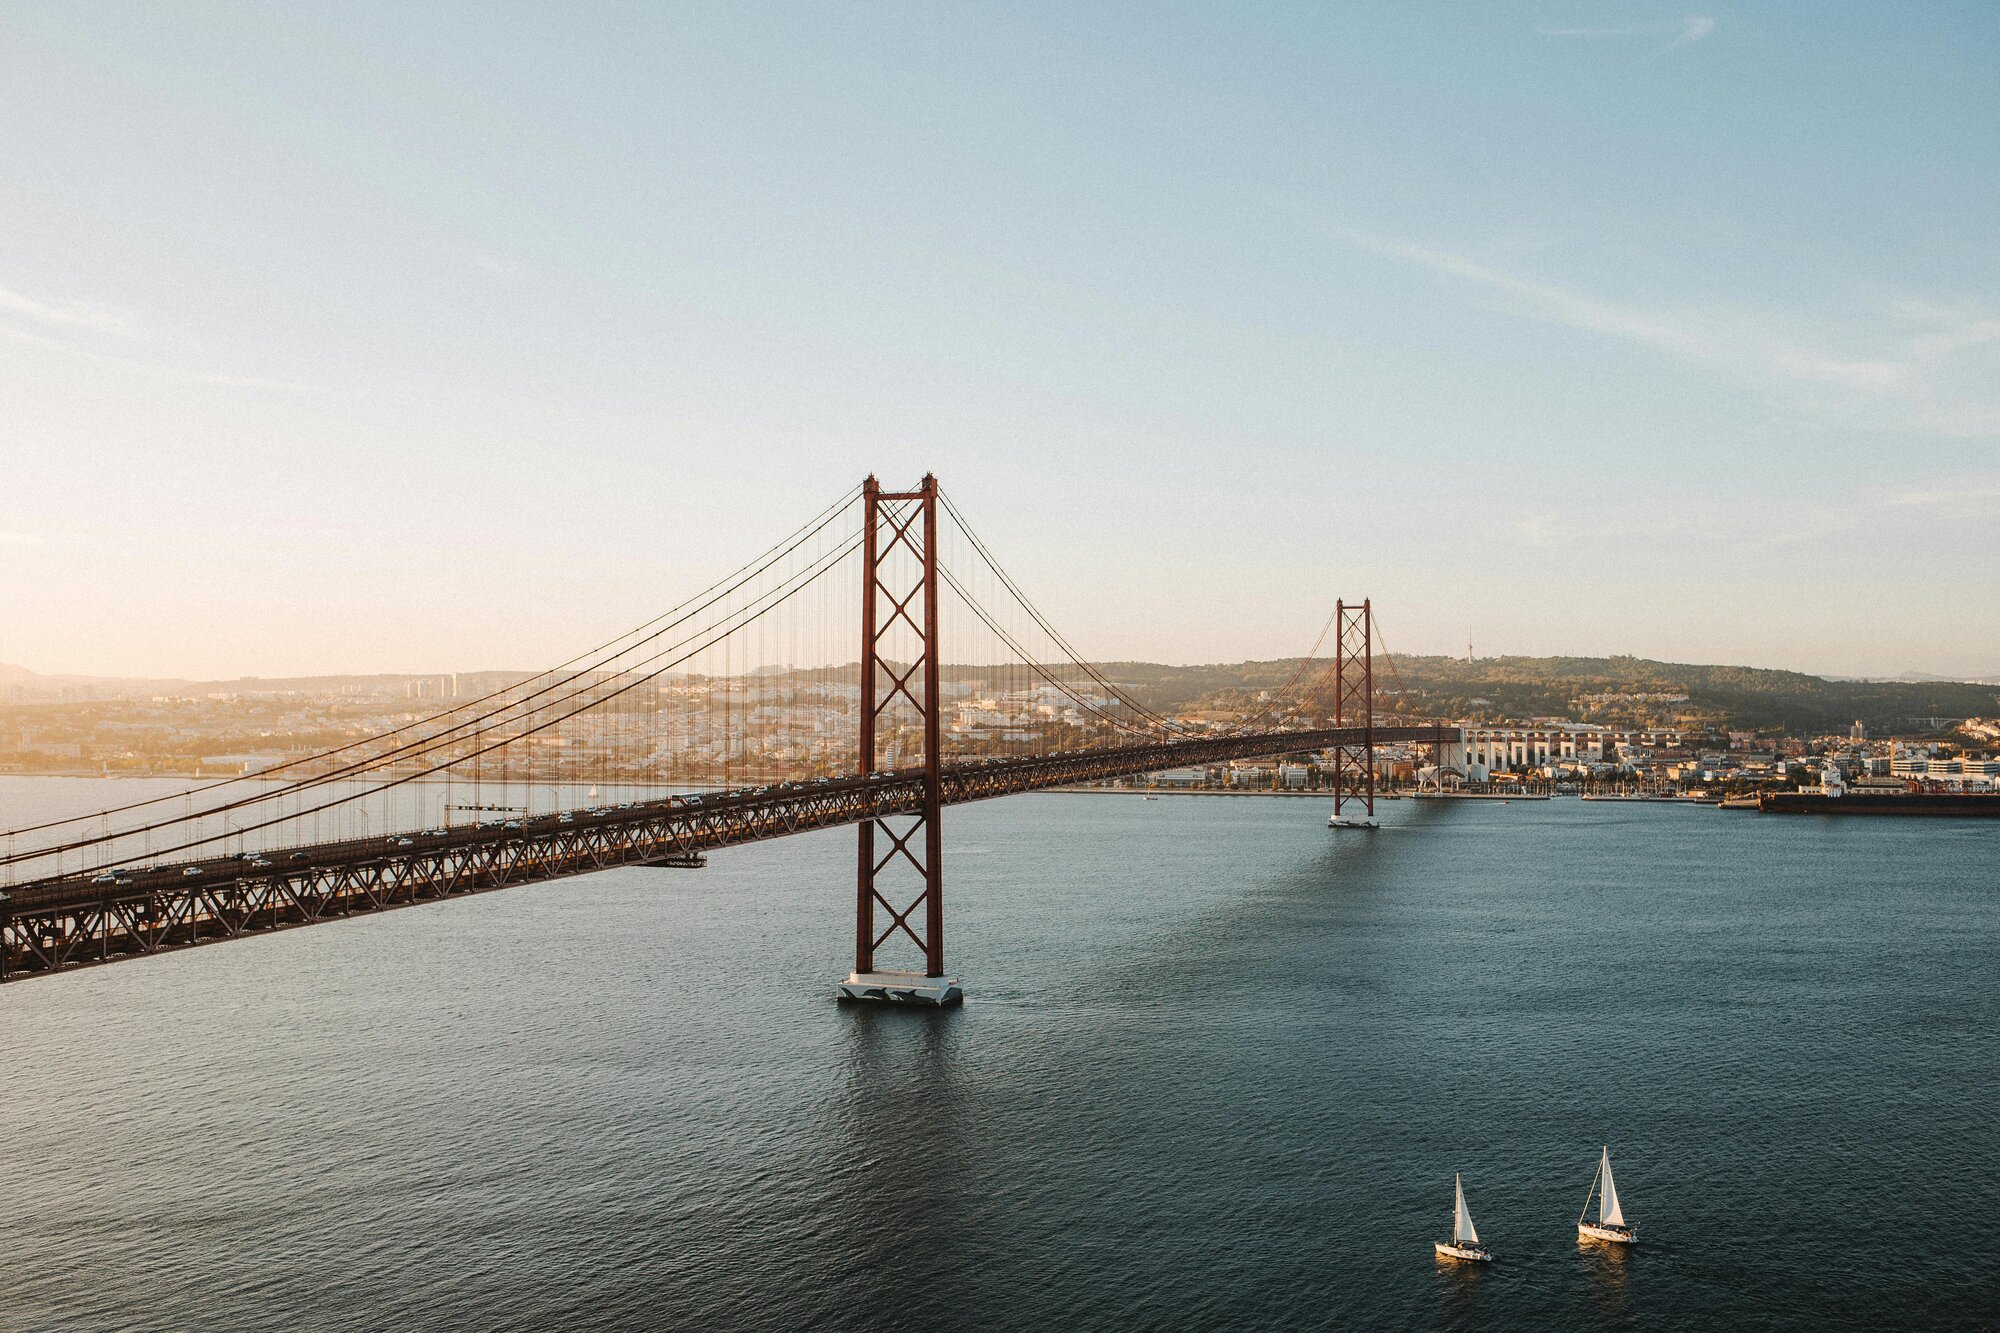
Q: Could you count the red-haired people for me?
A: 0